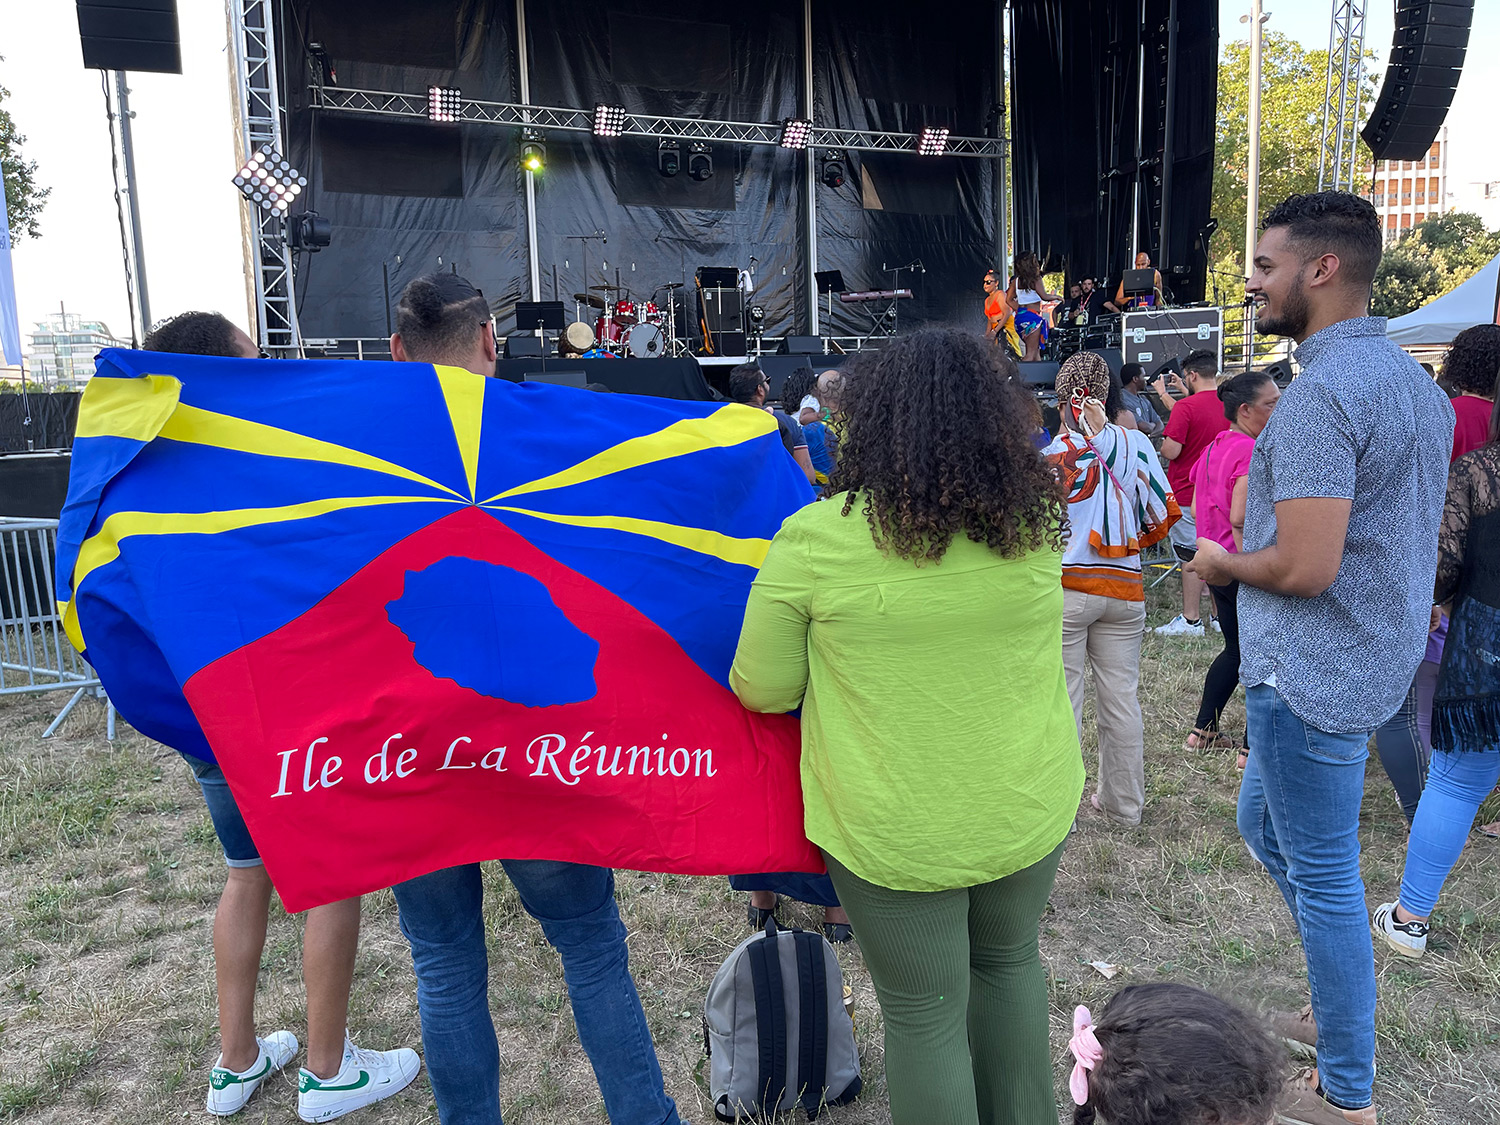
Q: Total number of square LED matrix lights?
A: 5